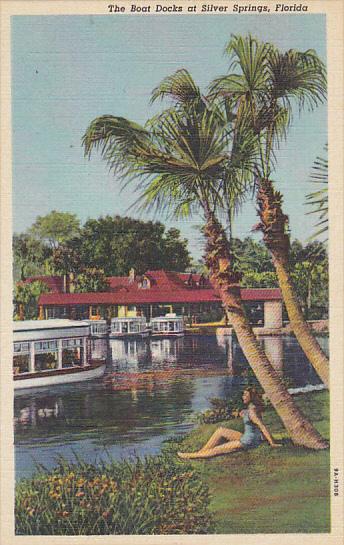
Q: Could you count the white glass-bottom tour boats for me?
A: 4